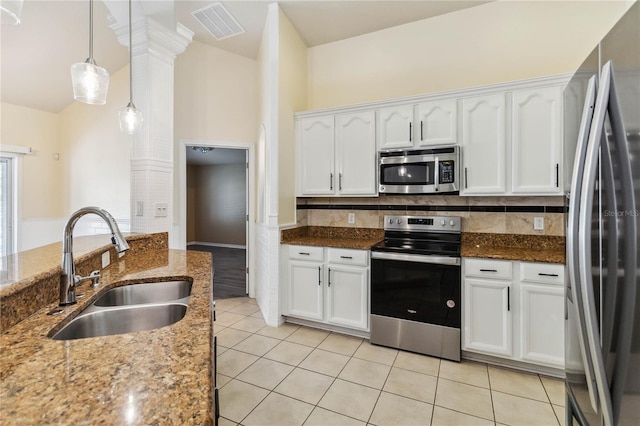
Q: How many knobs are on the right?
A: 2